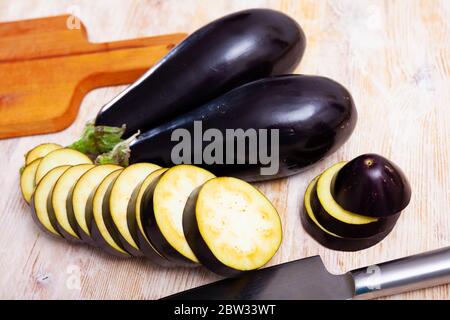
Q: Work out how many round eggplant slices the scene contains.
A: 13